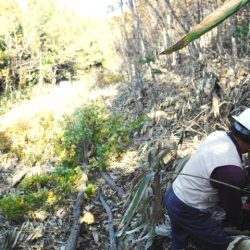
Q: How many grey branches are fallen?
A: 3